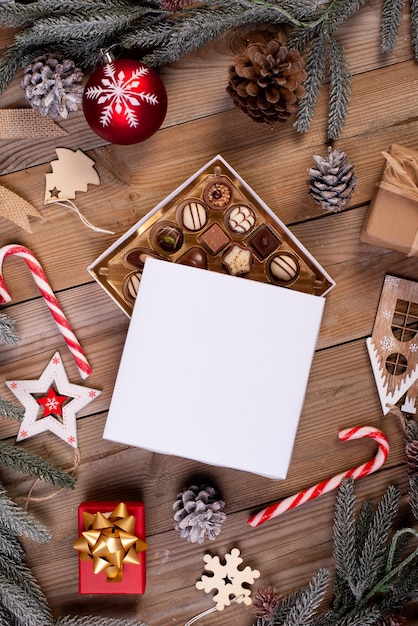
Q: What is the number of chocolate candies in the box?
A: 11